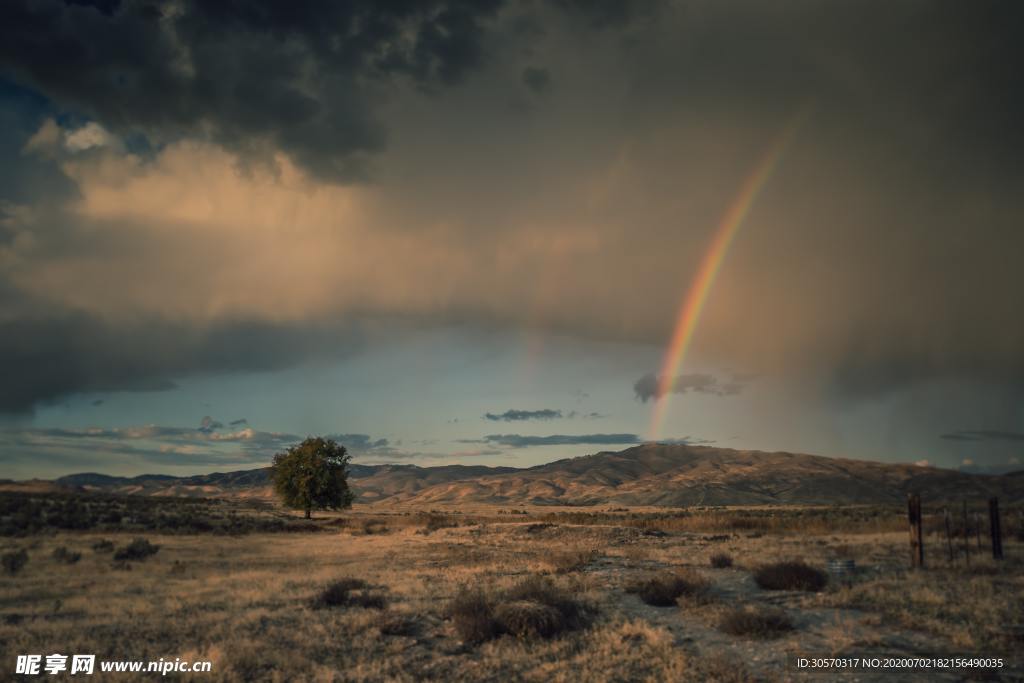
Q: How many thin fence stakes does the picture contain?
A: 3